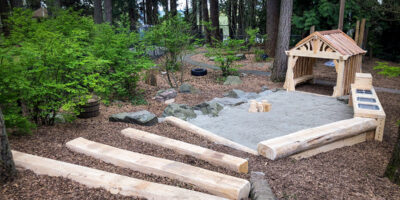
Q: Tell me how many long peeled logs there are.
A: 5